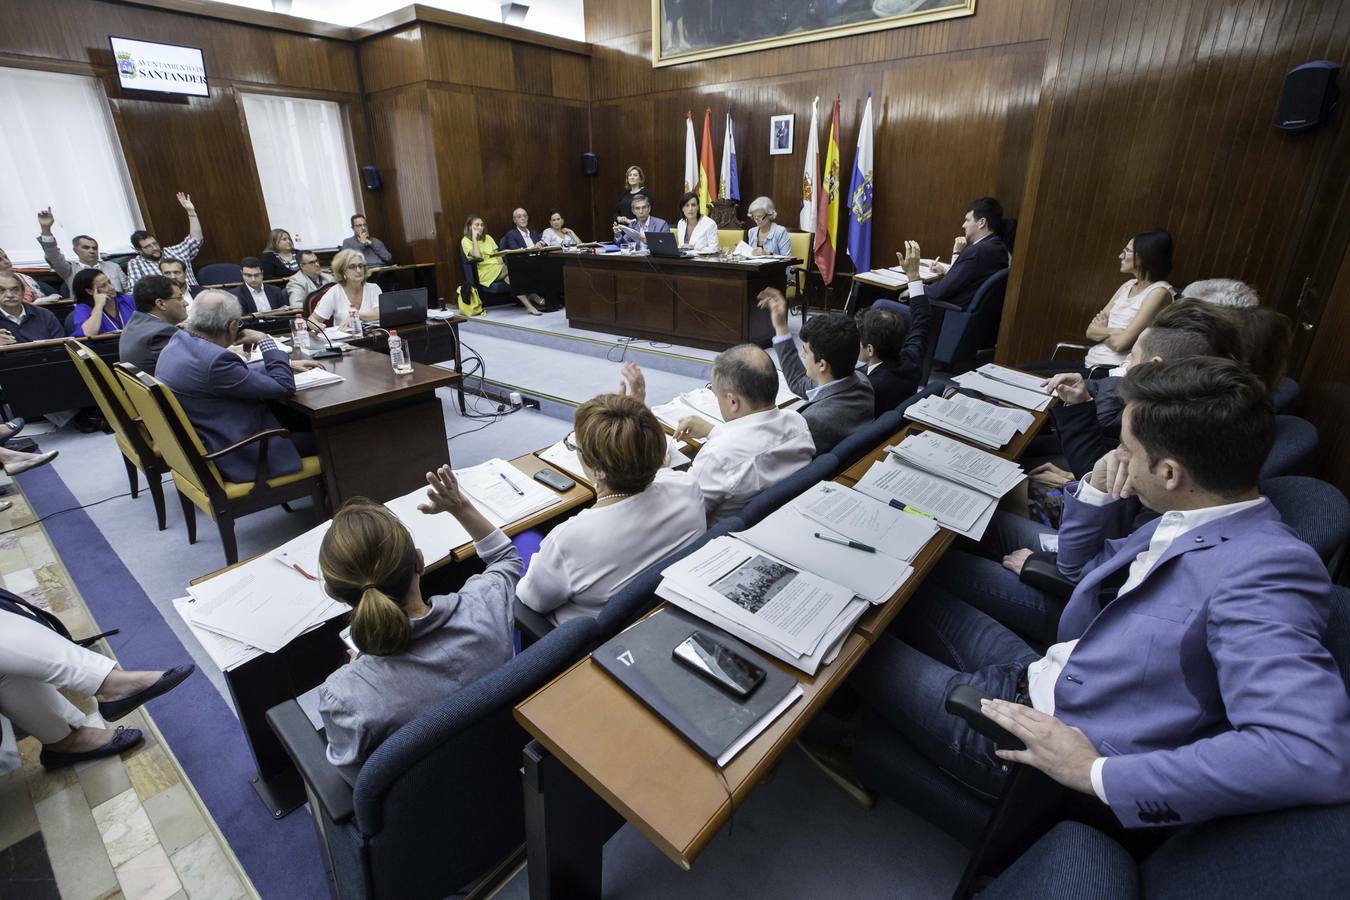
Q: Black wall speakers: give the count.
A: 3